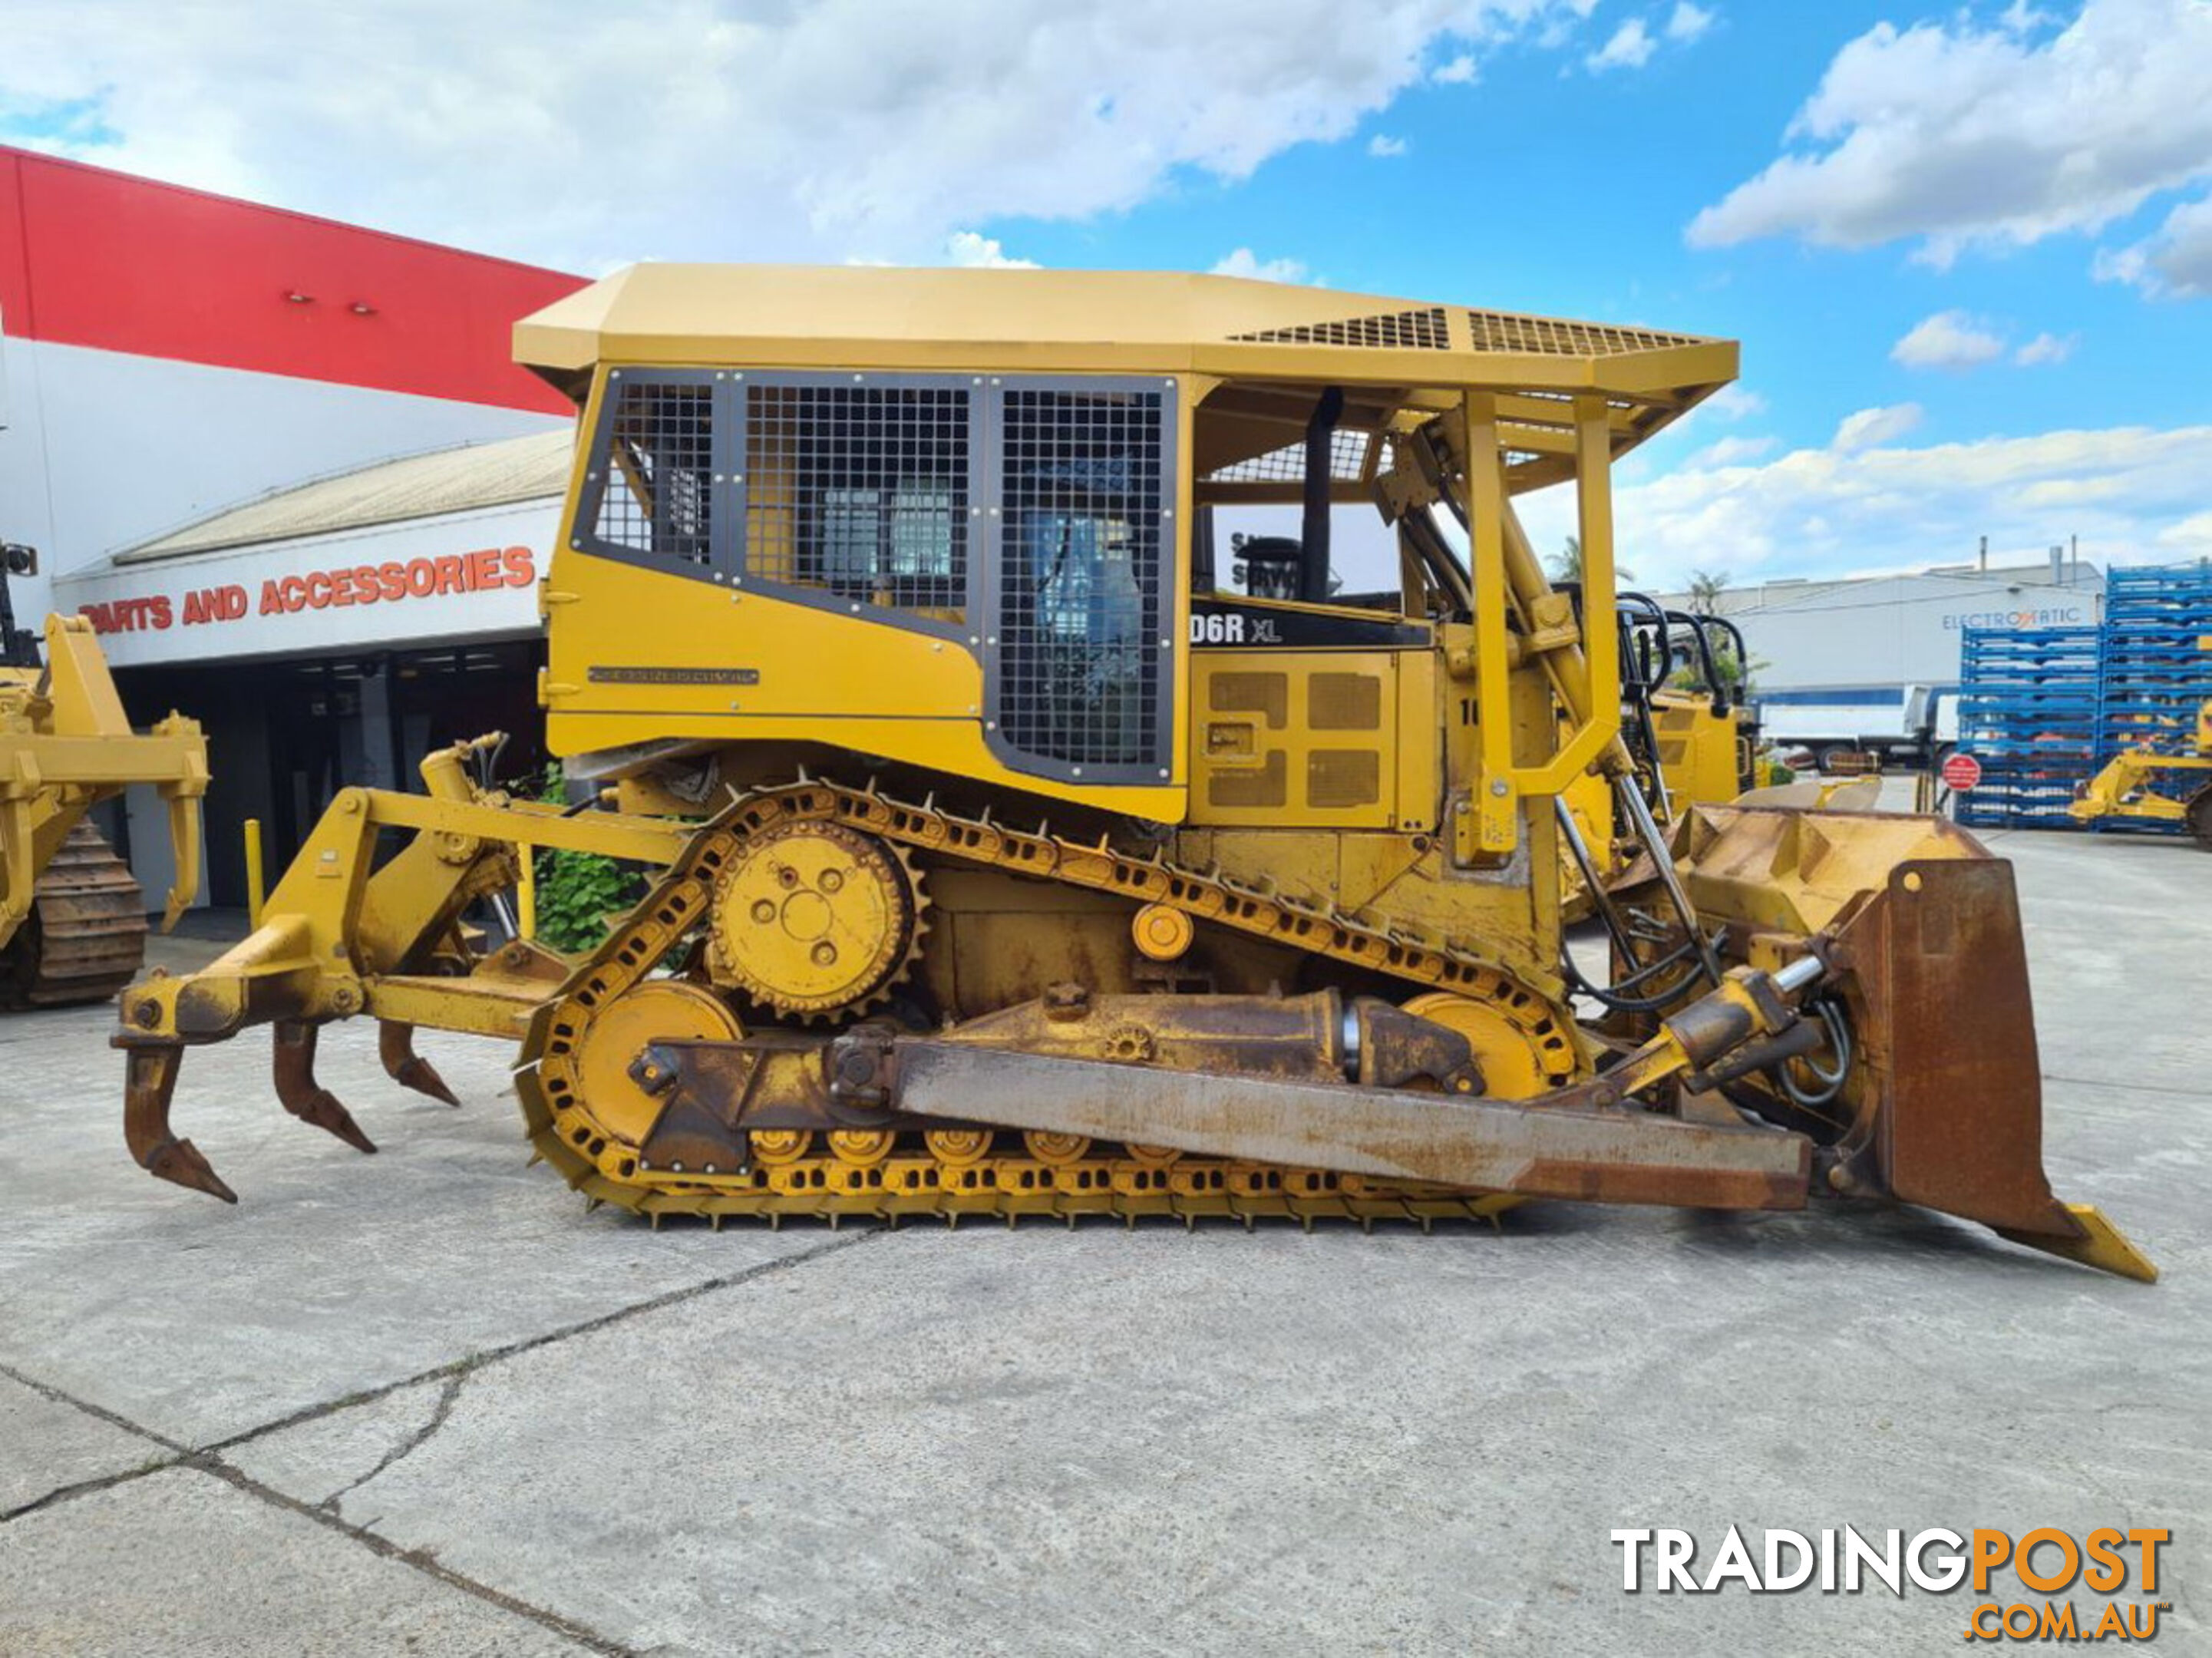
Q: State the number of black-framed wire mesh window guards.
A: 3